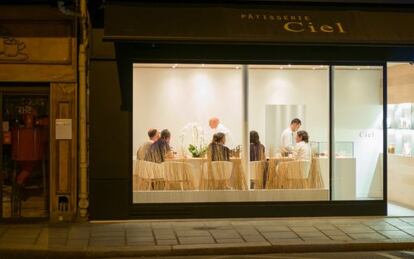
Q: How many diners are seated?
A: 5